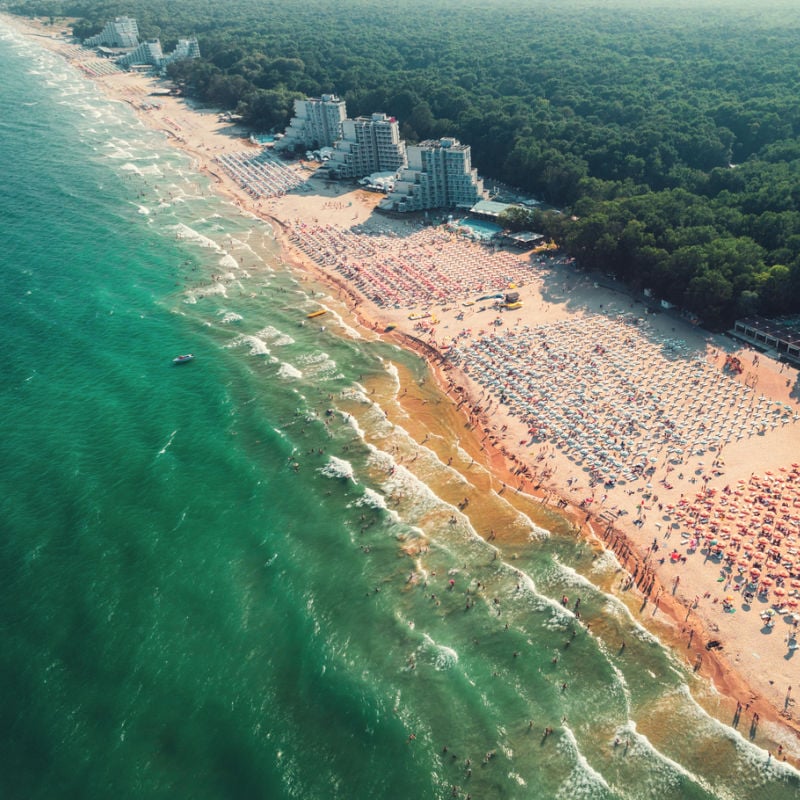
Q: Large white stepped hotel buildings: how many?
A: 6